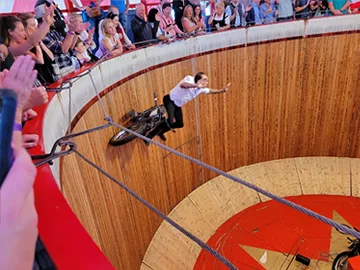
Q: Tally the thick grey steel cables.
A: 2